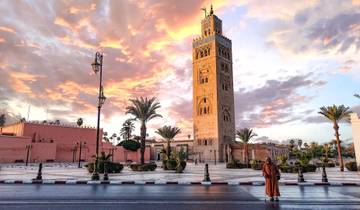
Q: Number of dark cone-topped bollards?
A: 5